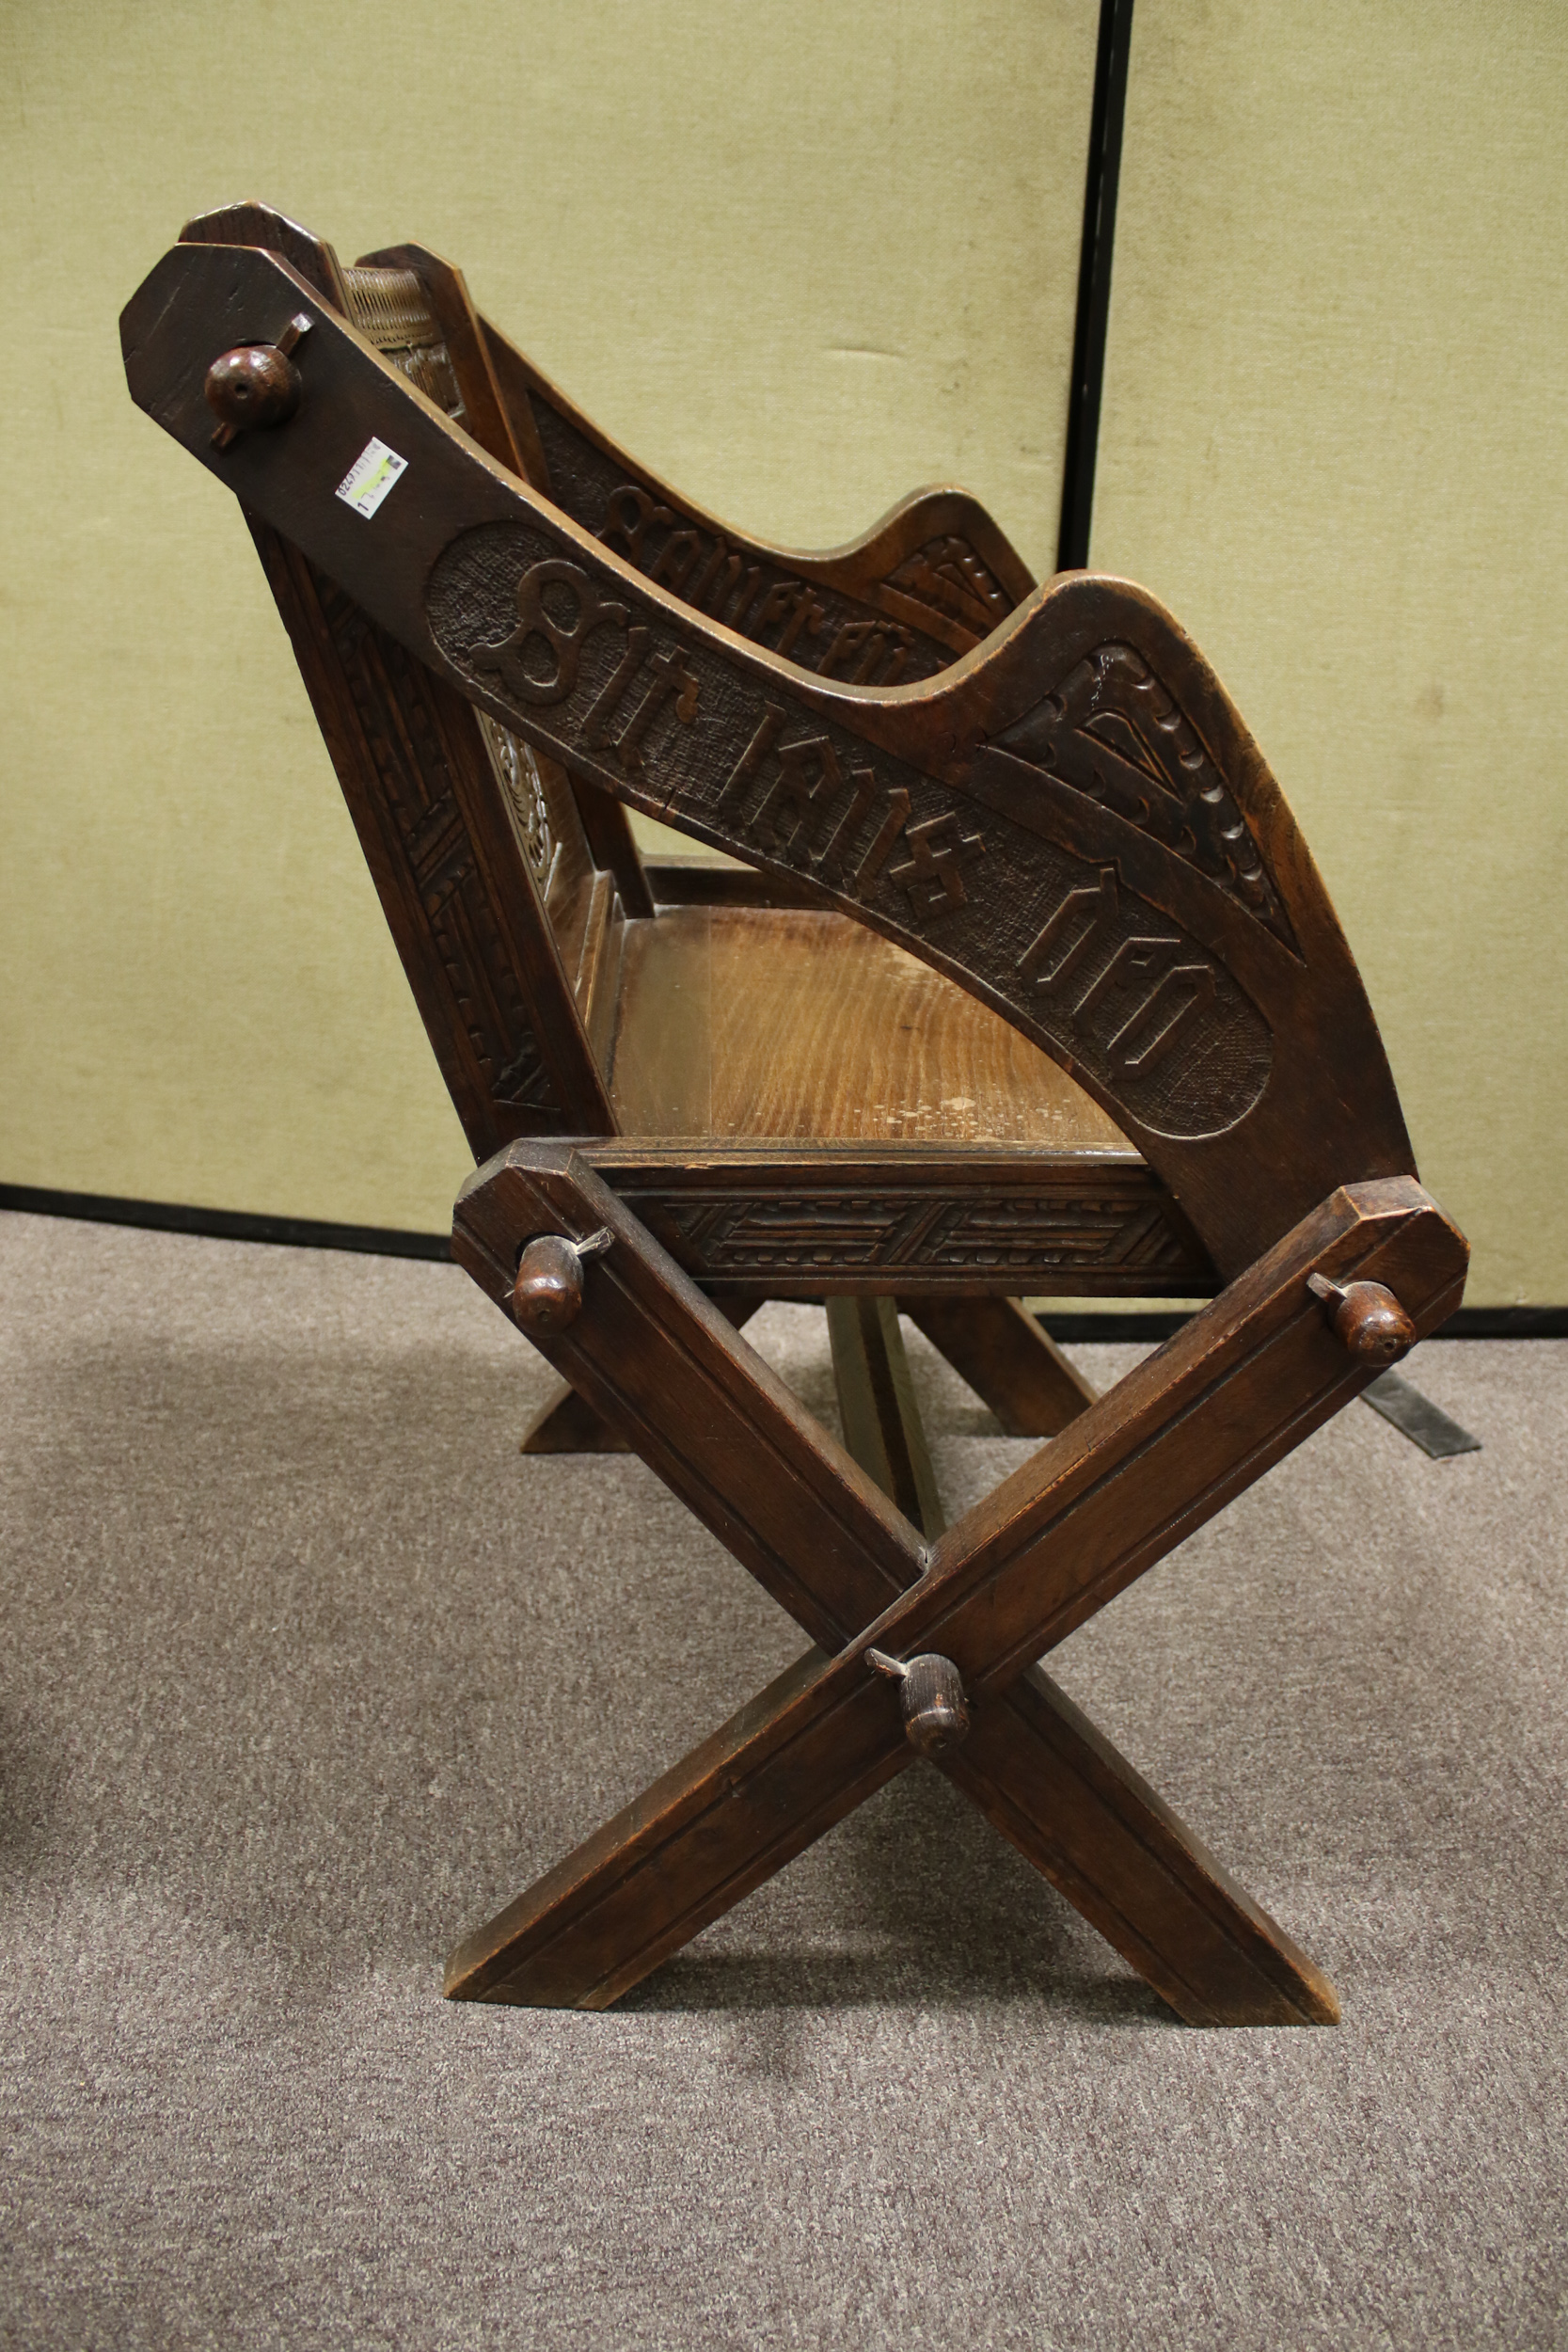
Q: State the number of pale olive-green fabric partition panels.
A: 2